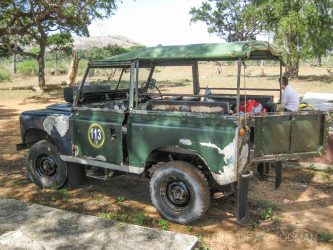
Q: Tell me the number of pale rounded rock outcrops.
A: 1